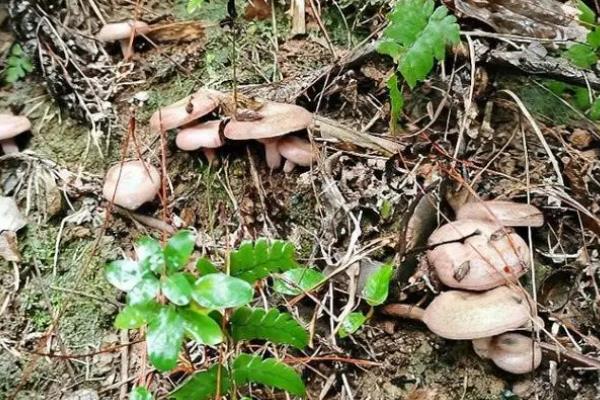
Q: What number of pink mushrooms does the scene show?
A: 11